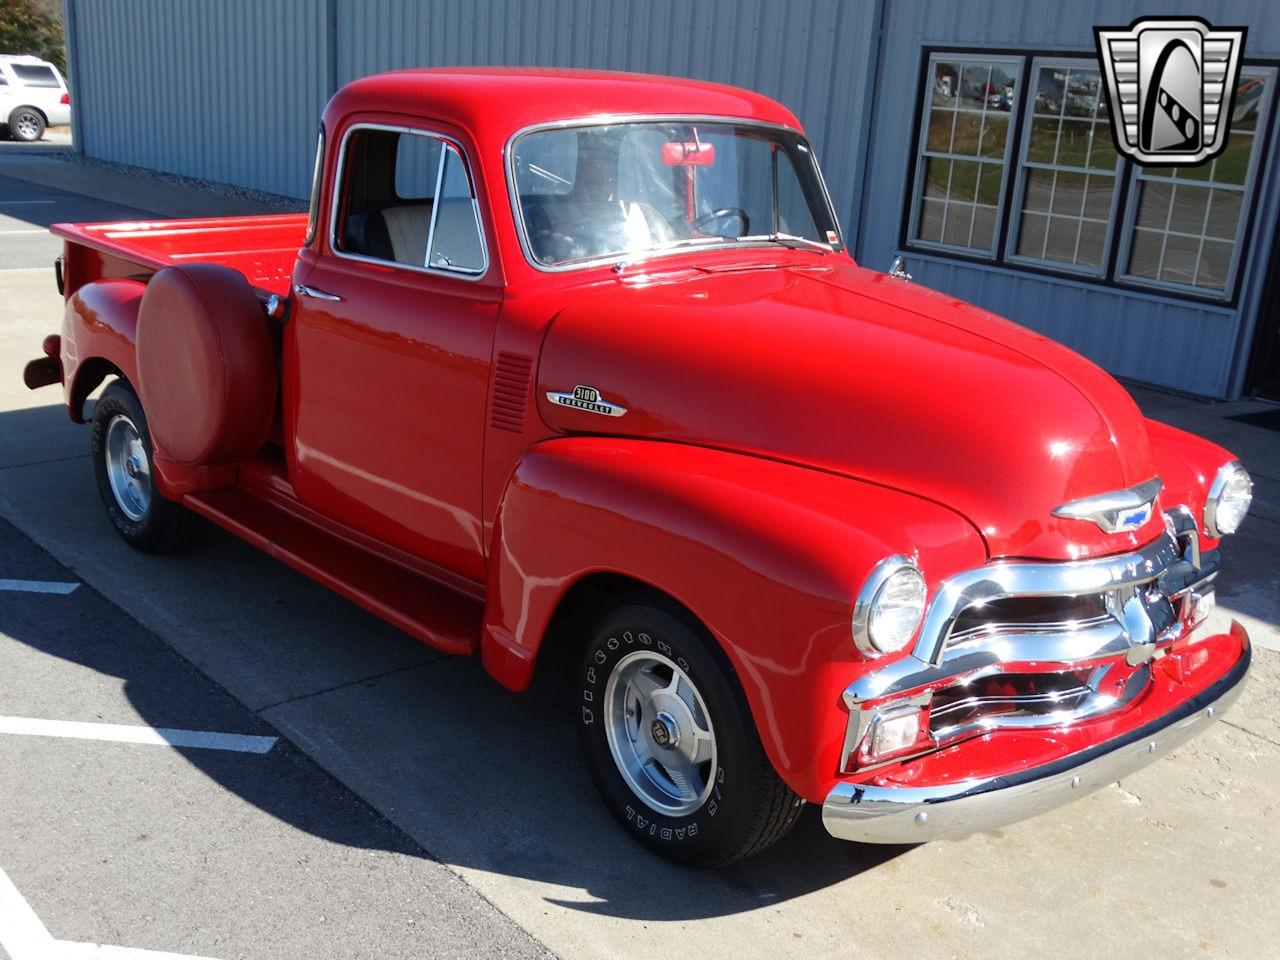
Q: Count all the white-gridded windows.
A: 3